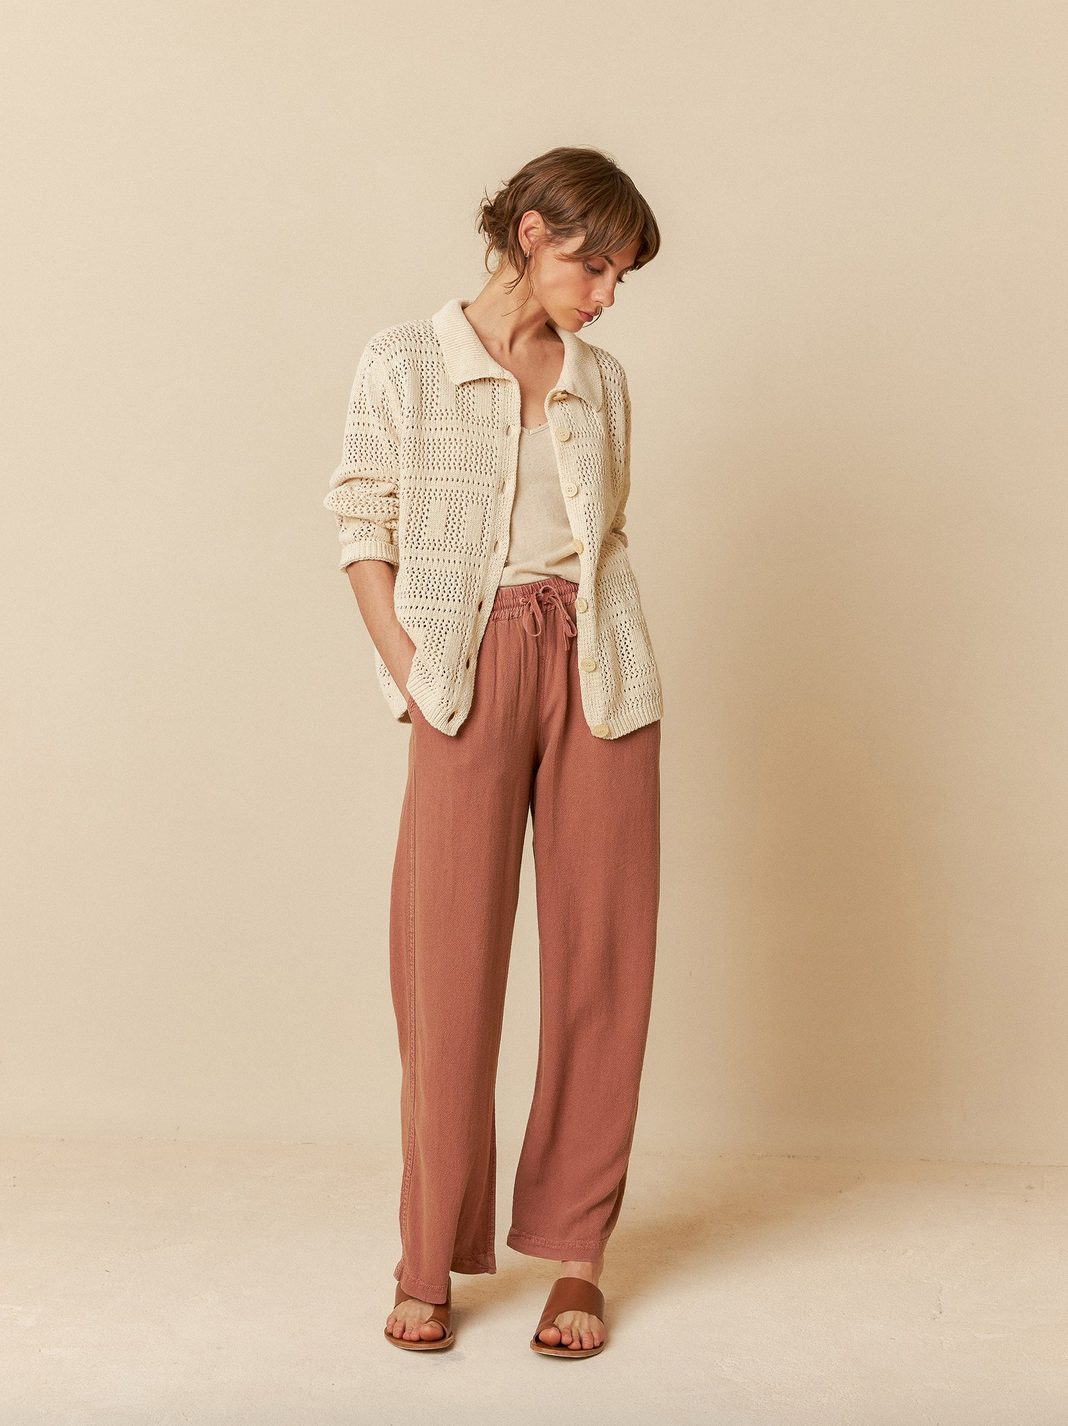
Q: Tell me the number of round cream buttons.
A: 7